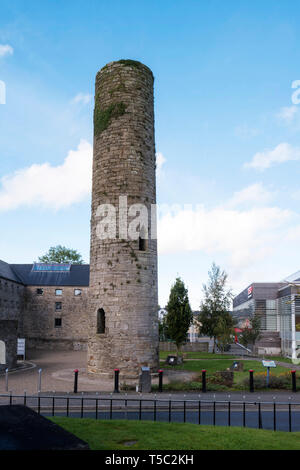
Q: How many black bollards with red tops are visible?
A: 6